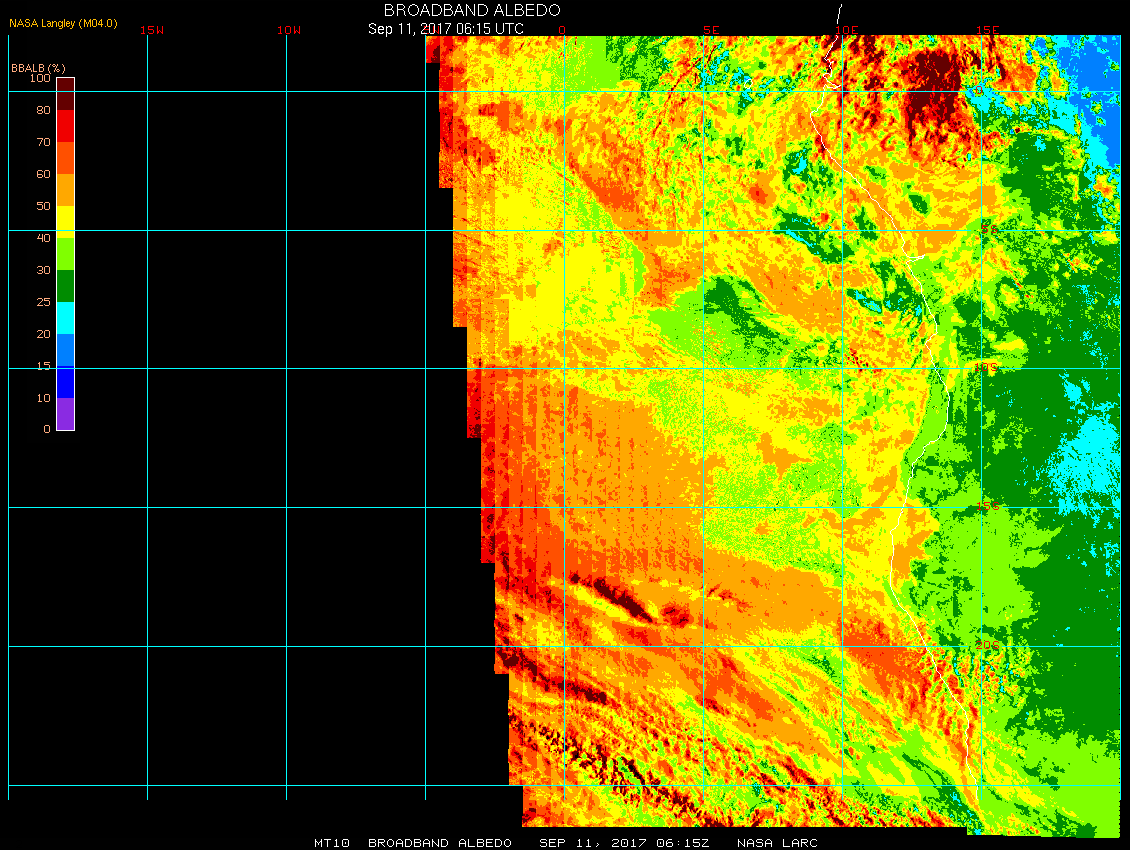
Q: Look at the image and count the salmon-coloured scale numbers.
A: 12